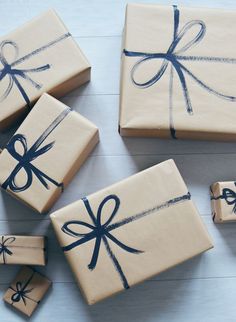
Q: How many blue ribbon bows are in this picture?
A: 7